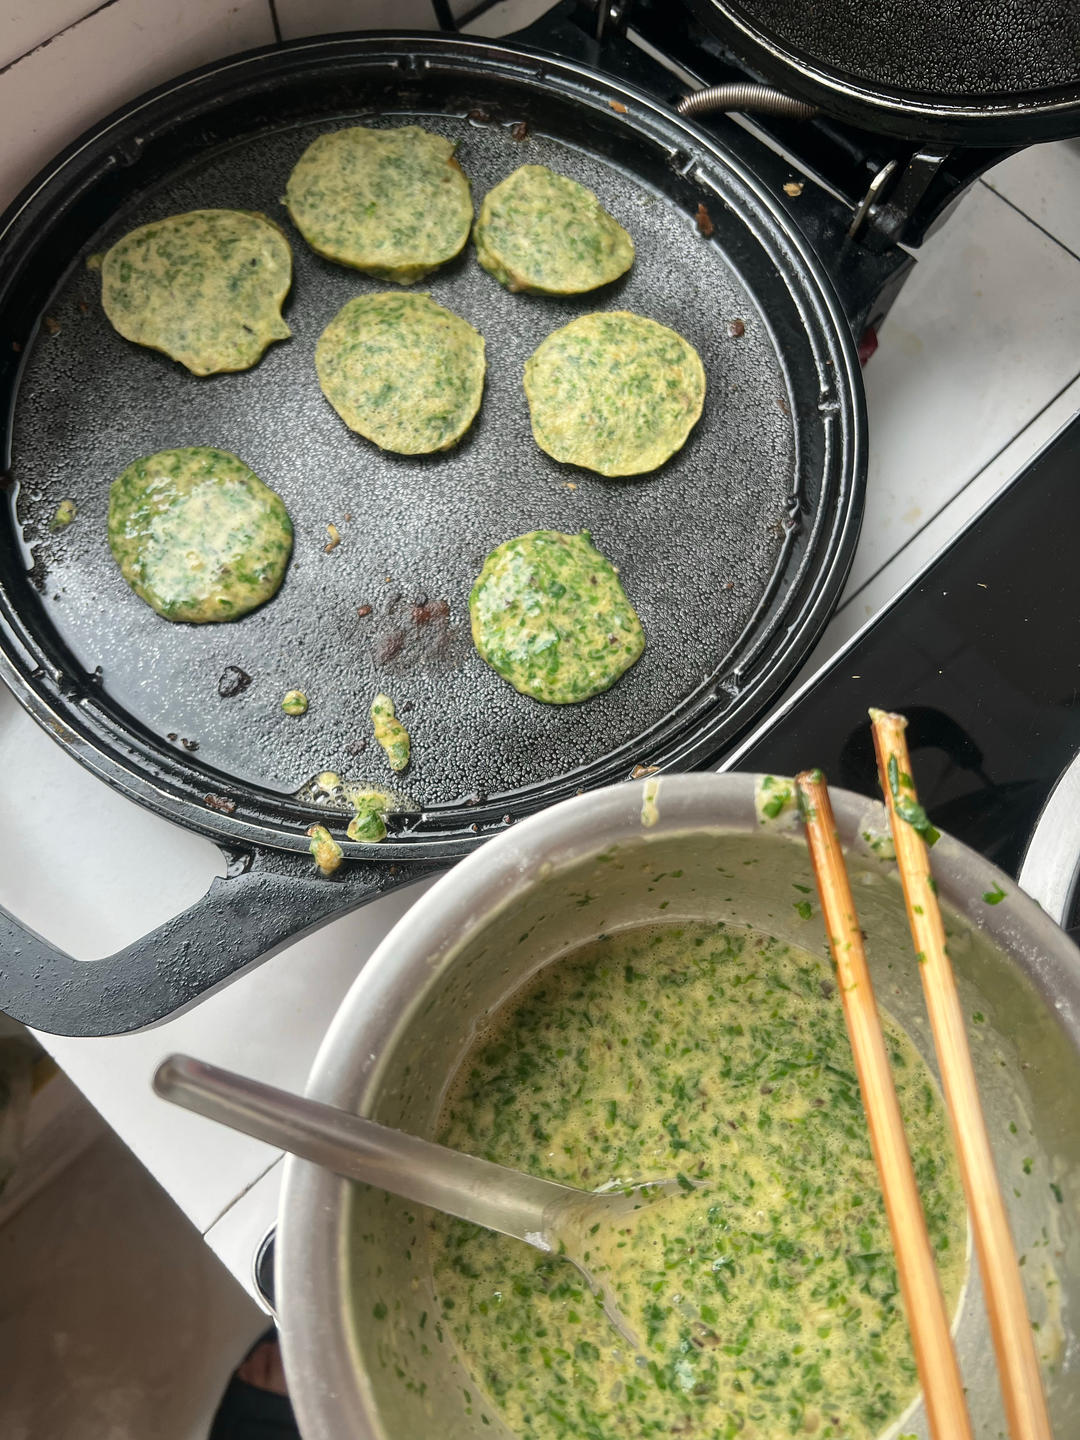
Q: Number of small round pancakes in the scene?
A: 7